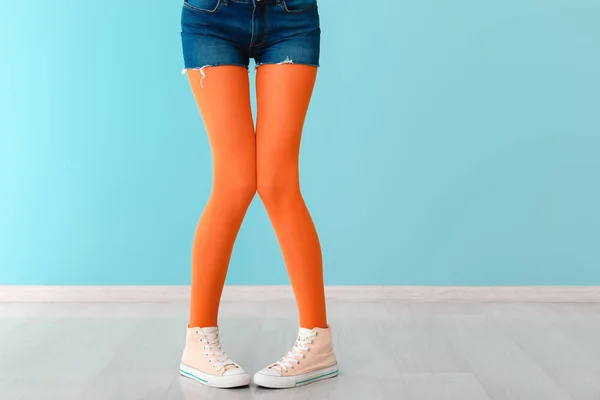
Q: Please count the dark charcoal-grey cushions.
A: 0